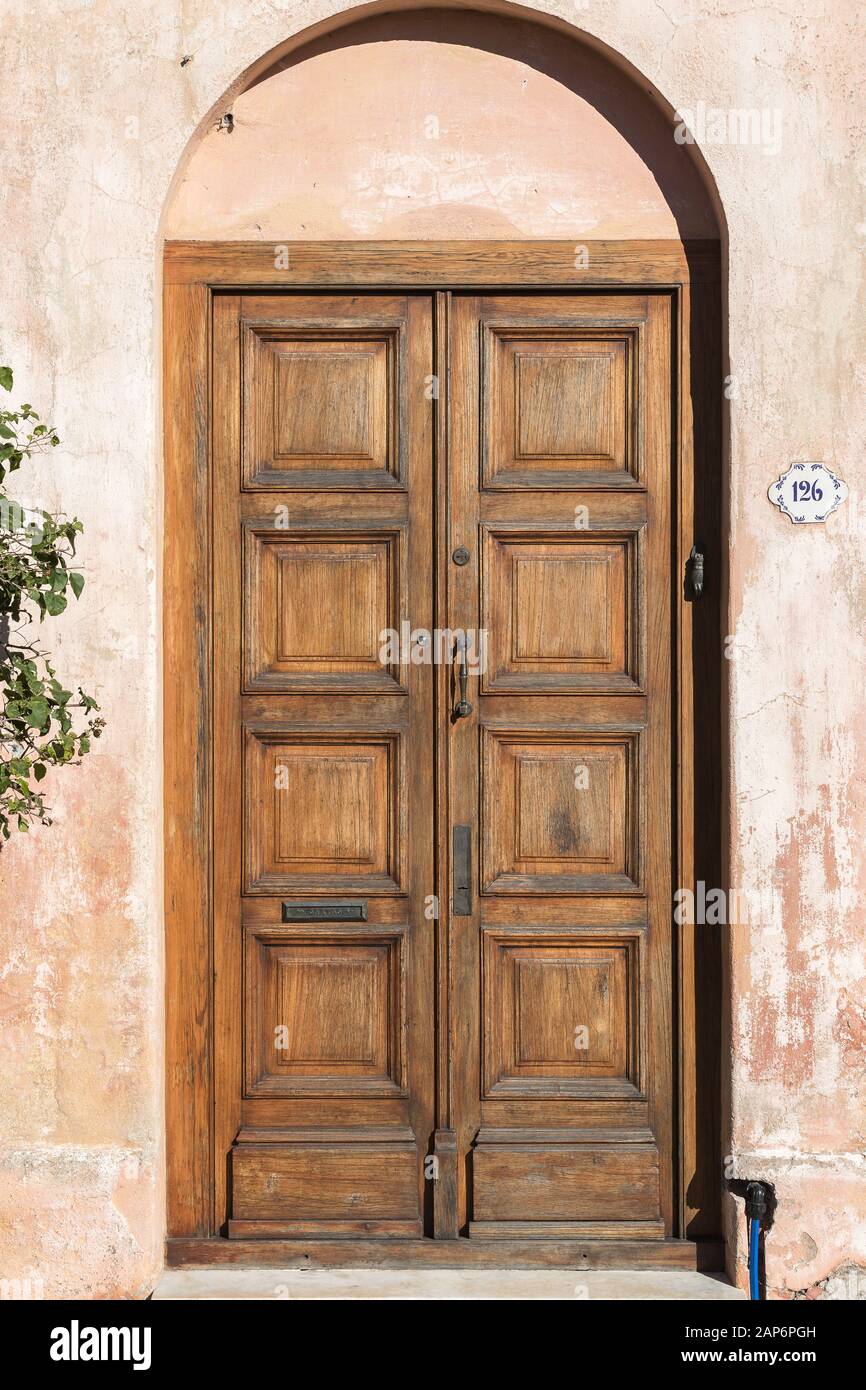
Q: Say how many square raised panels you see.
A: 8